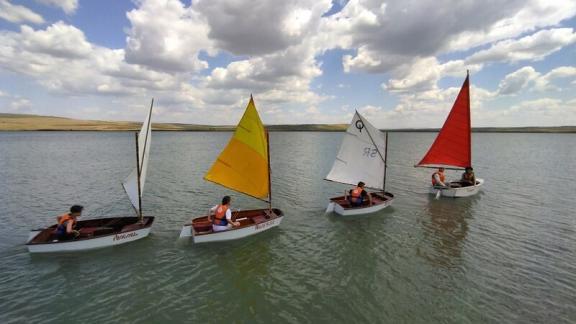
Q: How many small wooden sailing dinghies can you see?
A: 4